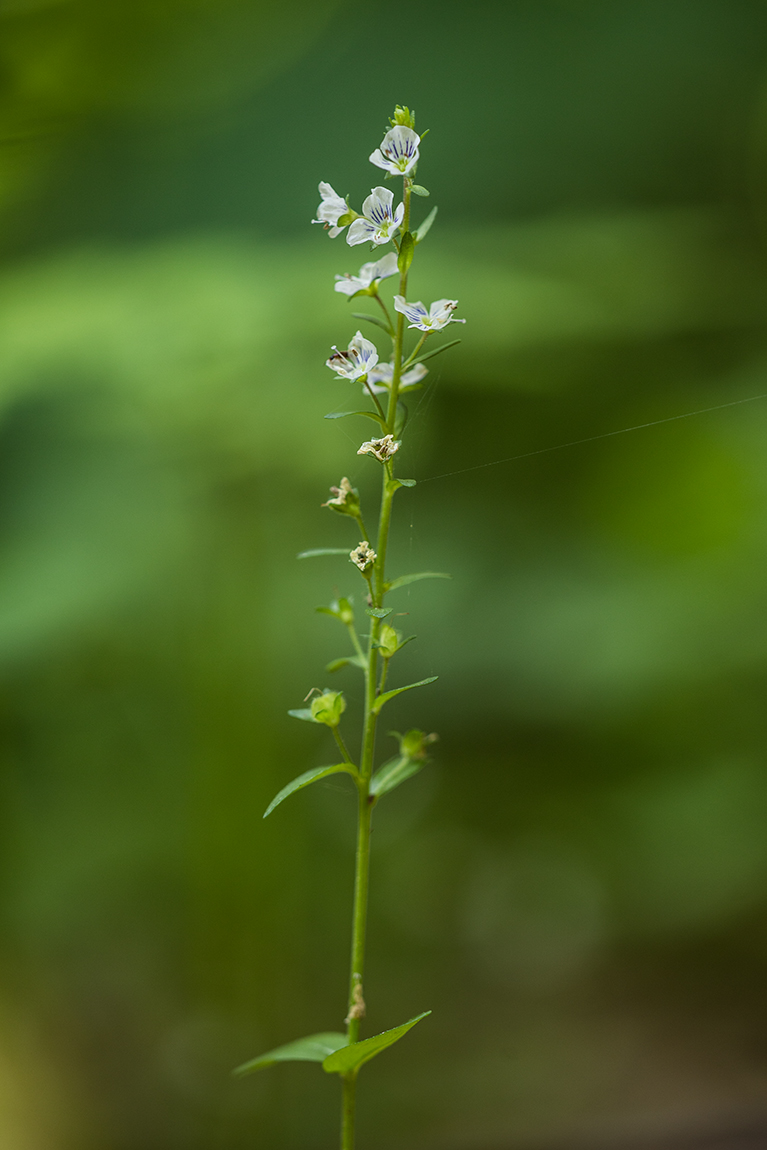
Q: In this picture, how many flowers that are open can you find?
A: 7